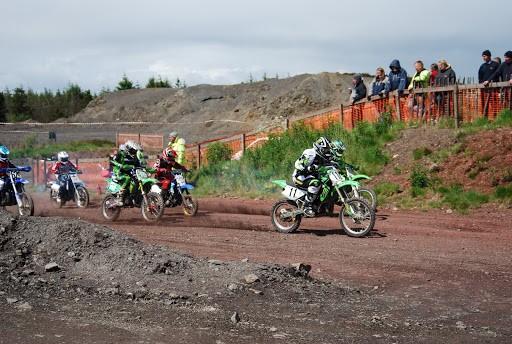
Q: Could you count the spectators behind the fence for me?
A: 9